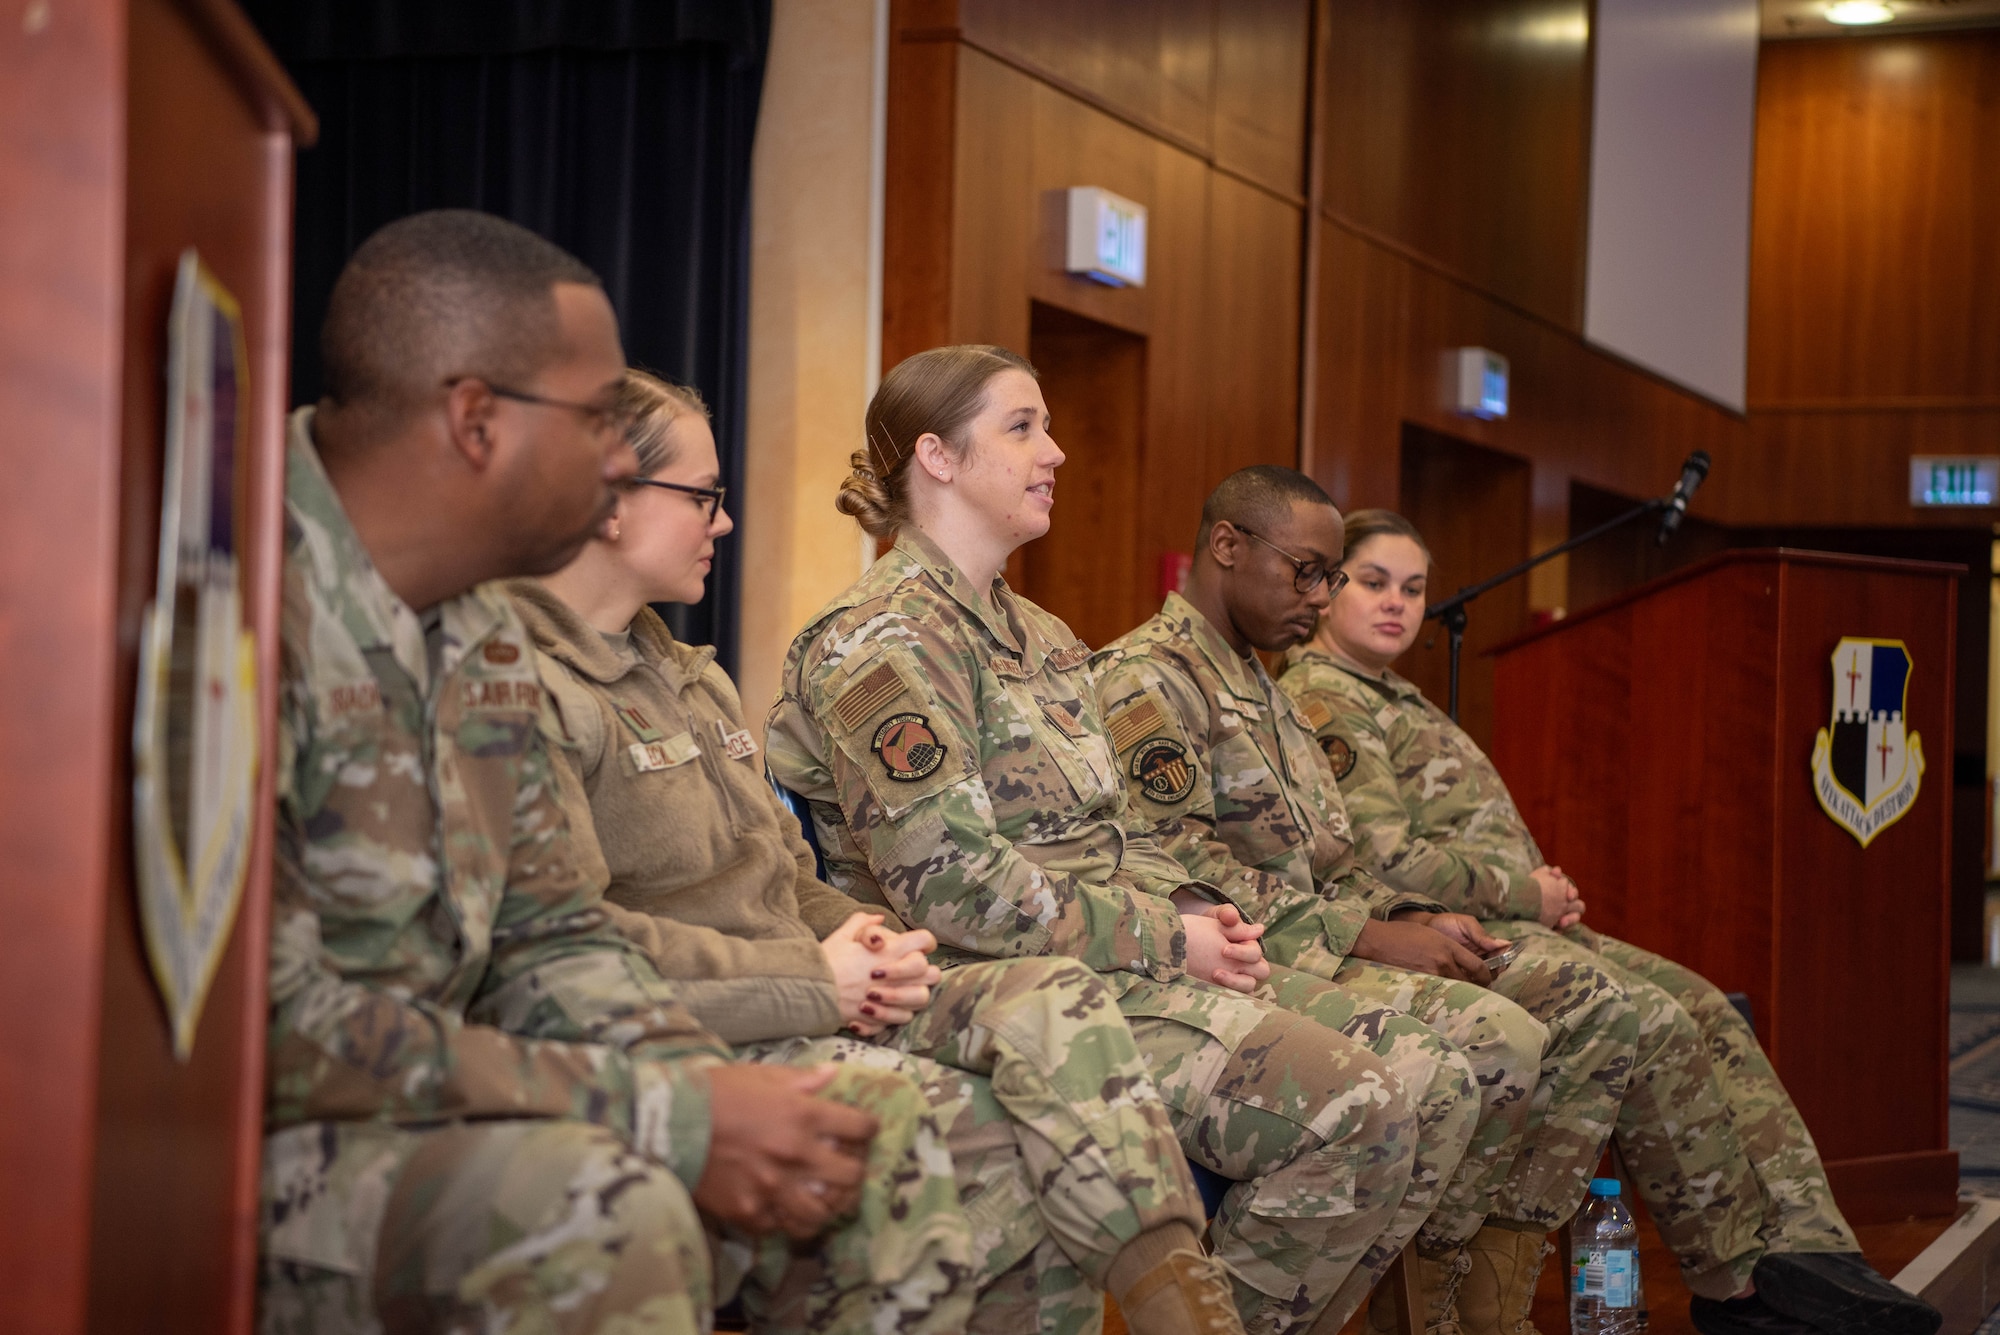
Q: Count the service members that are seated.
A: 5